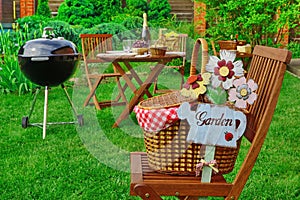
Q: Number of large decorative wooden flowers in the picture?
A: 3